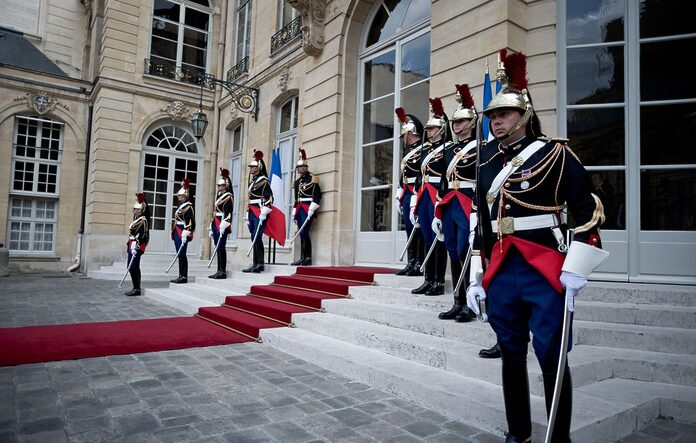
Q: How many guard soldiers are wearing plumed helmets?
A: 9